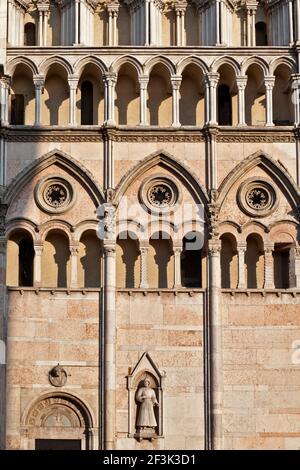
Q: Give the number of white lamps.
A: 0